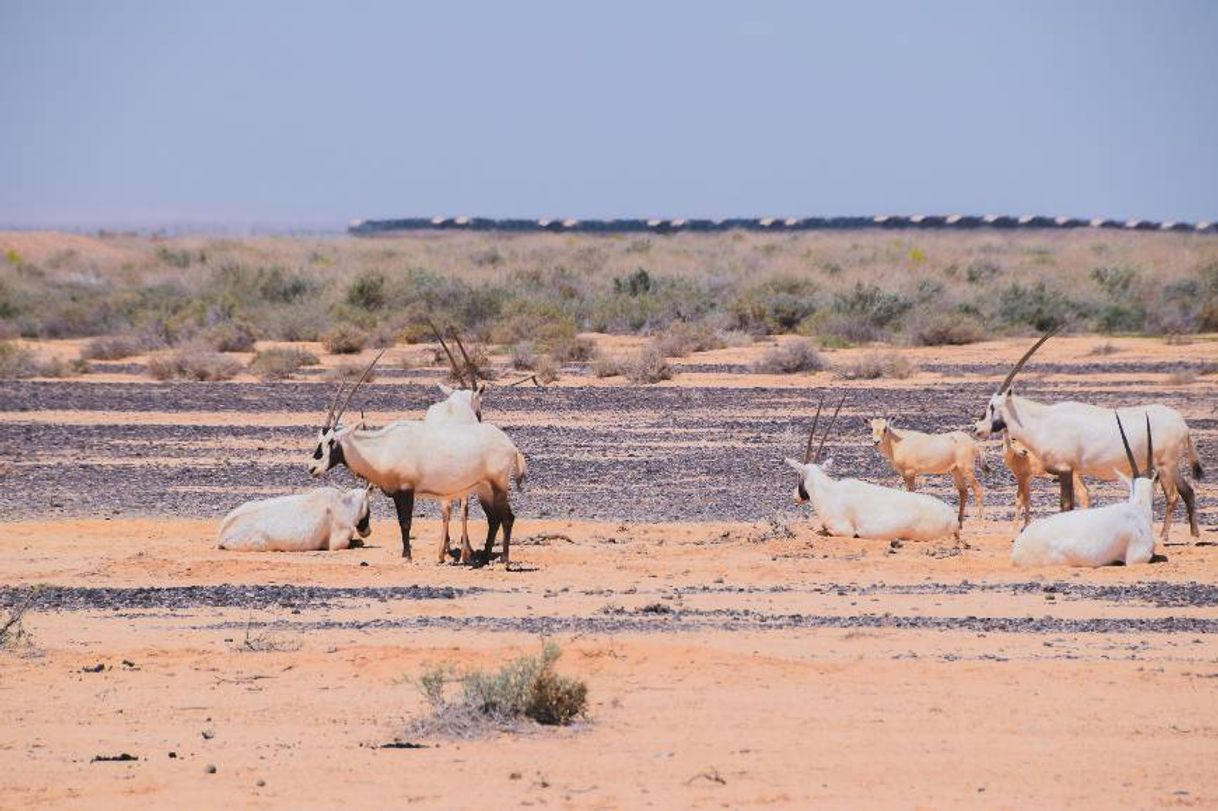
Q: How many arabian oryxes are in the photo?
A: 8